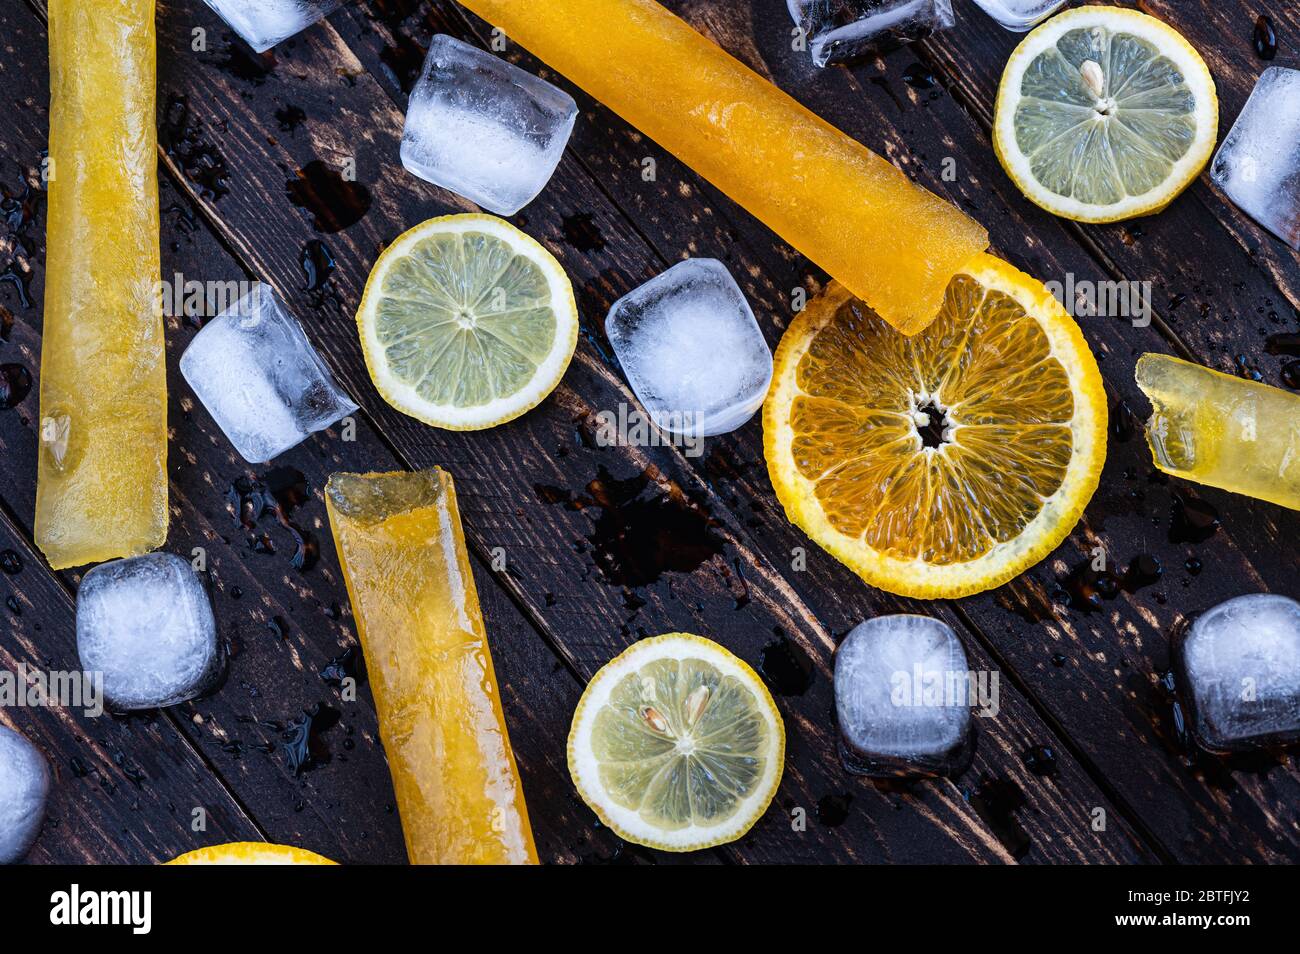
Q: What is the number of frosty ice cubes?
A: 11